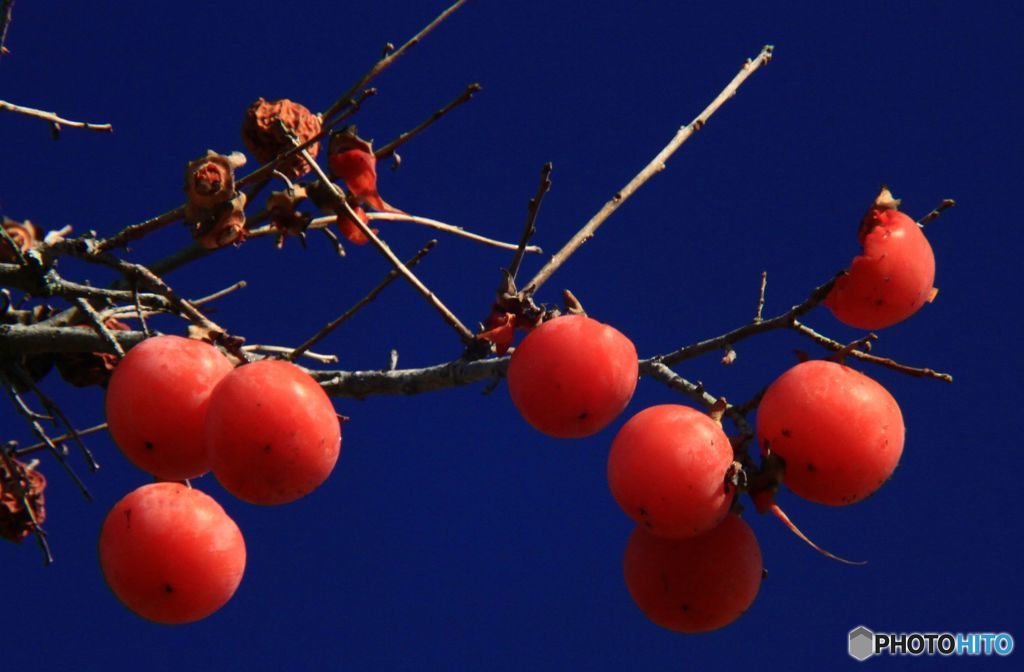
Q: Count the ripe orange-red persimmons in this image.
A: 8